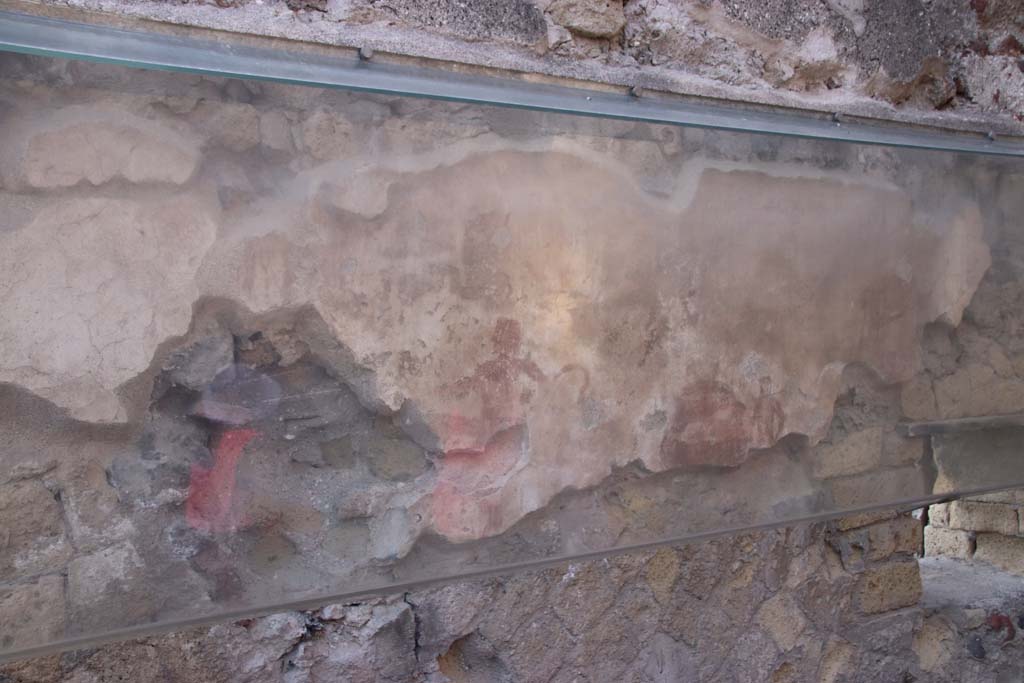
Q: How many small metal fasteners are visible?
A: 4